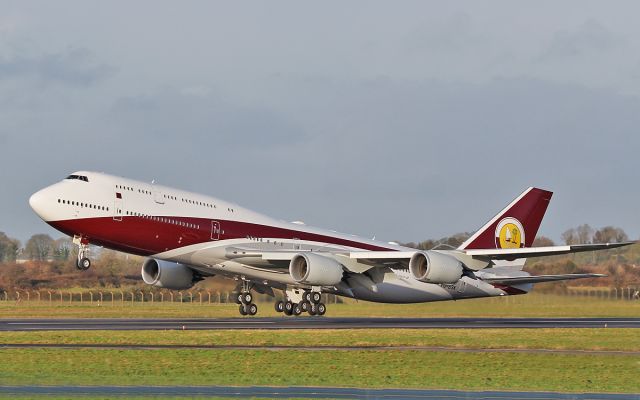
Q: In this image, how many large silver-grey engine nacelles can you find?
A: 3